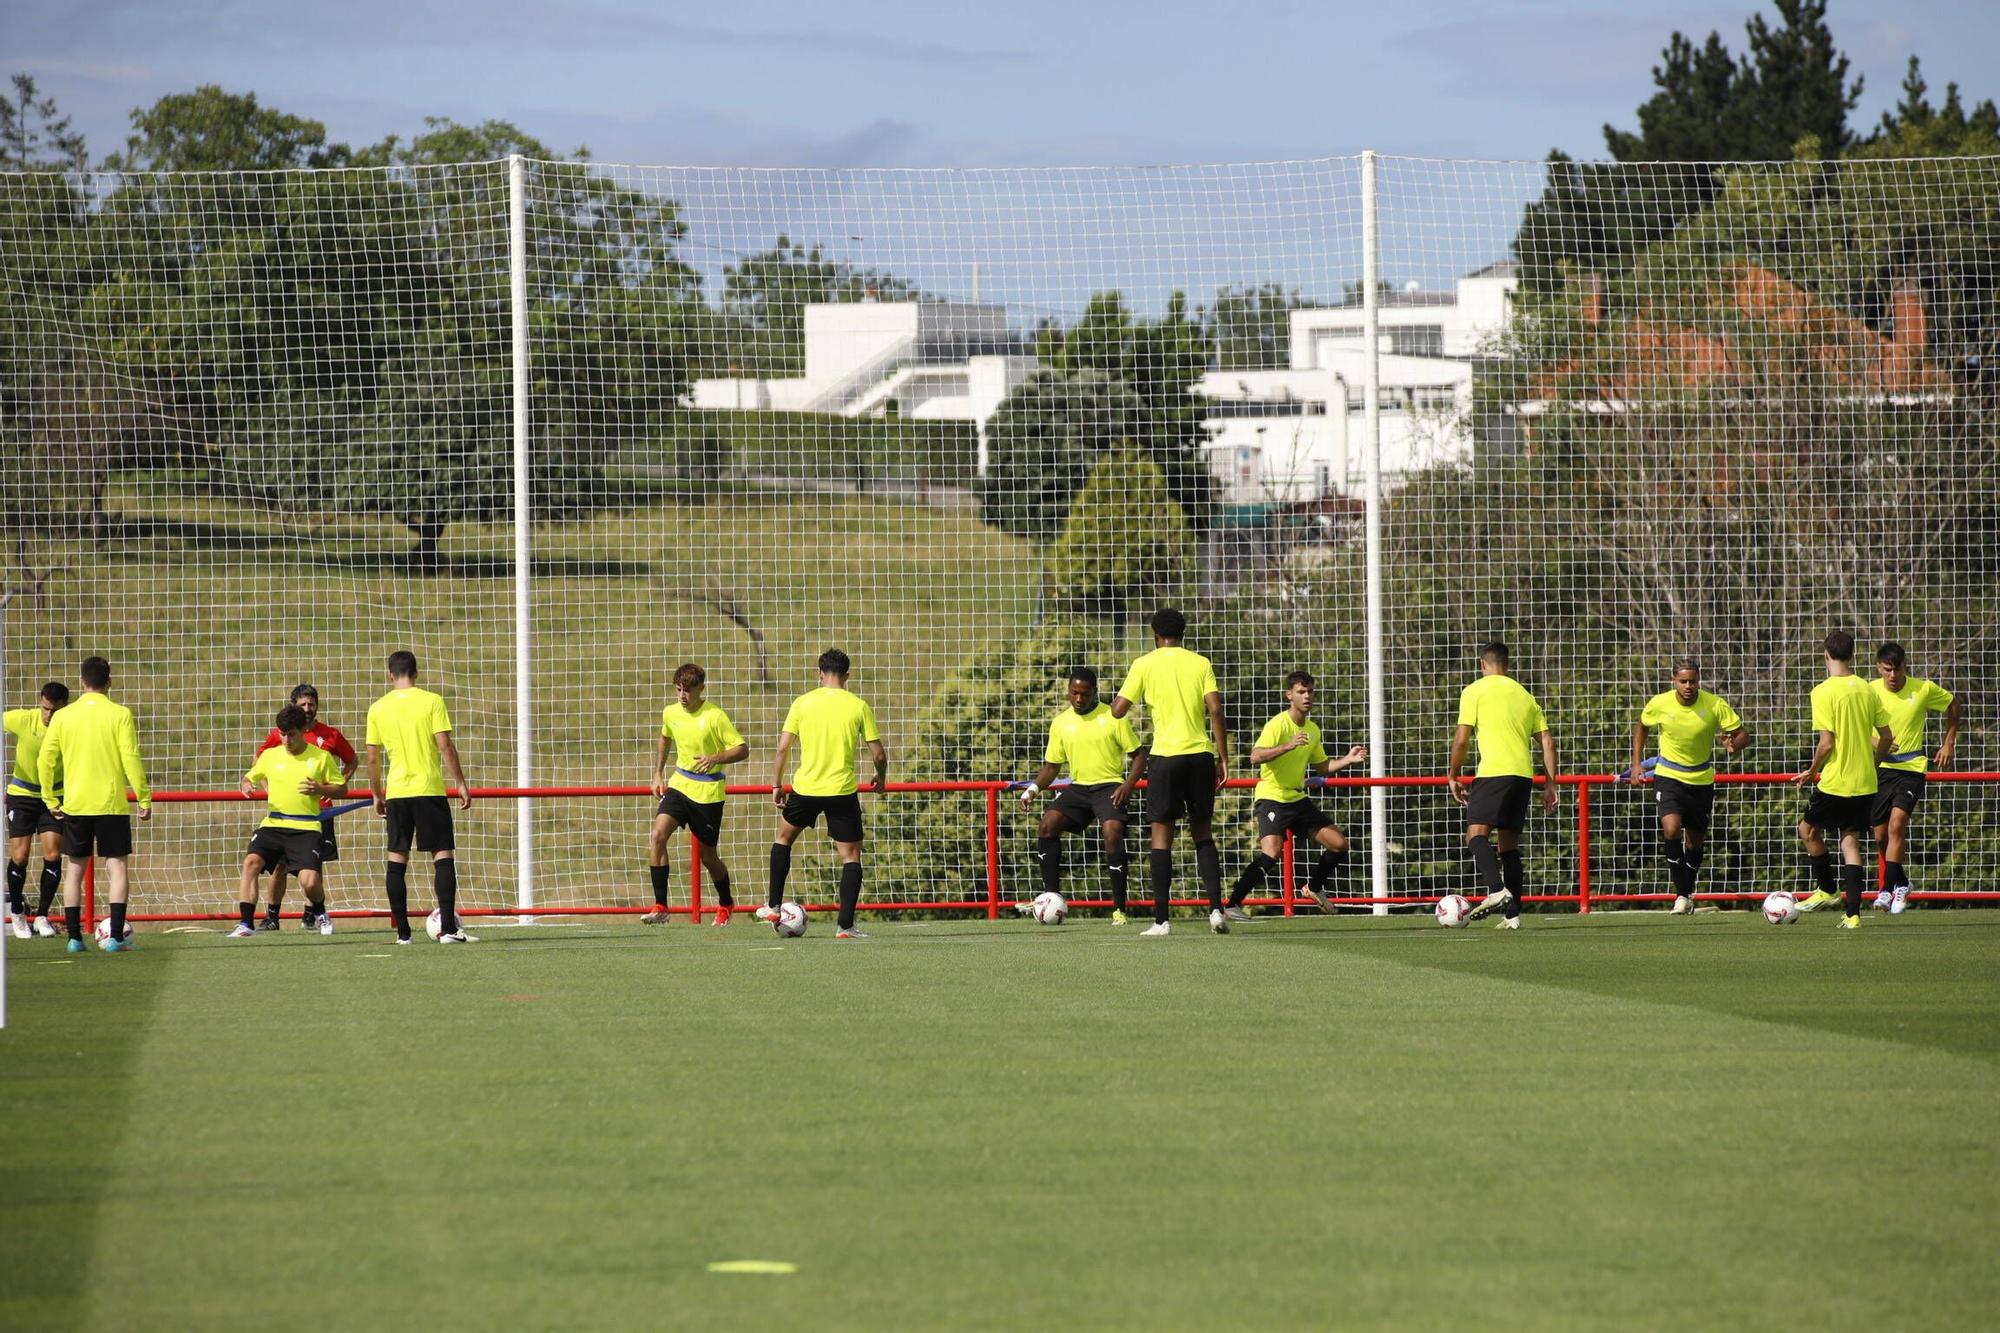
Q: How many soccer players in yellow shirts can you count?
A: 13